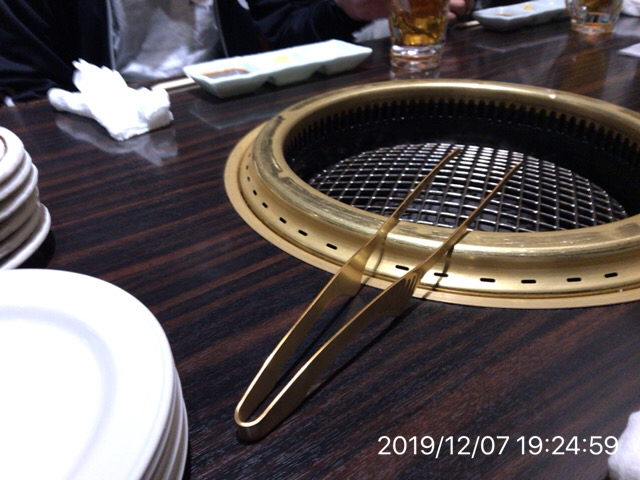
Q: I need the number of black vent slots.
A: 14